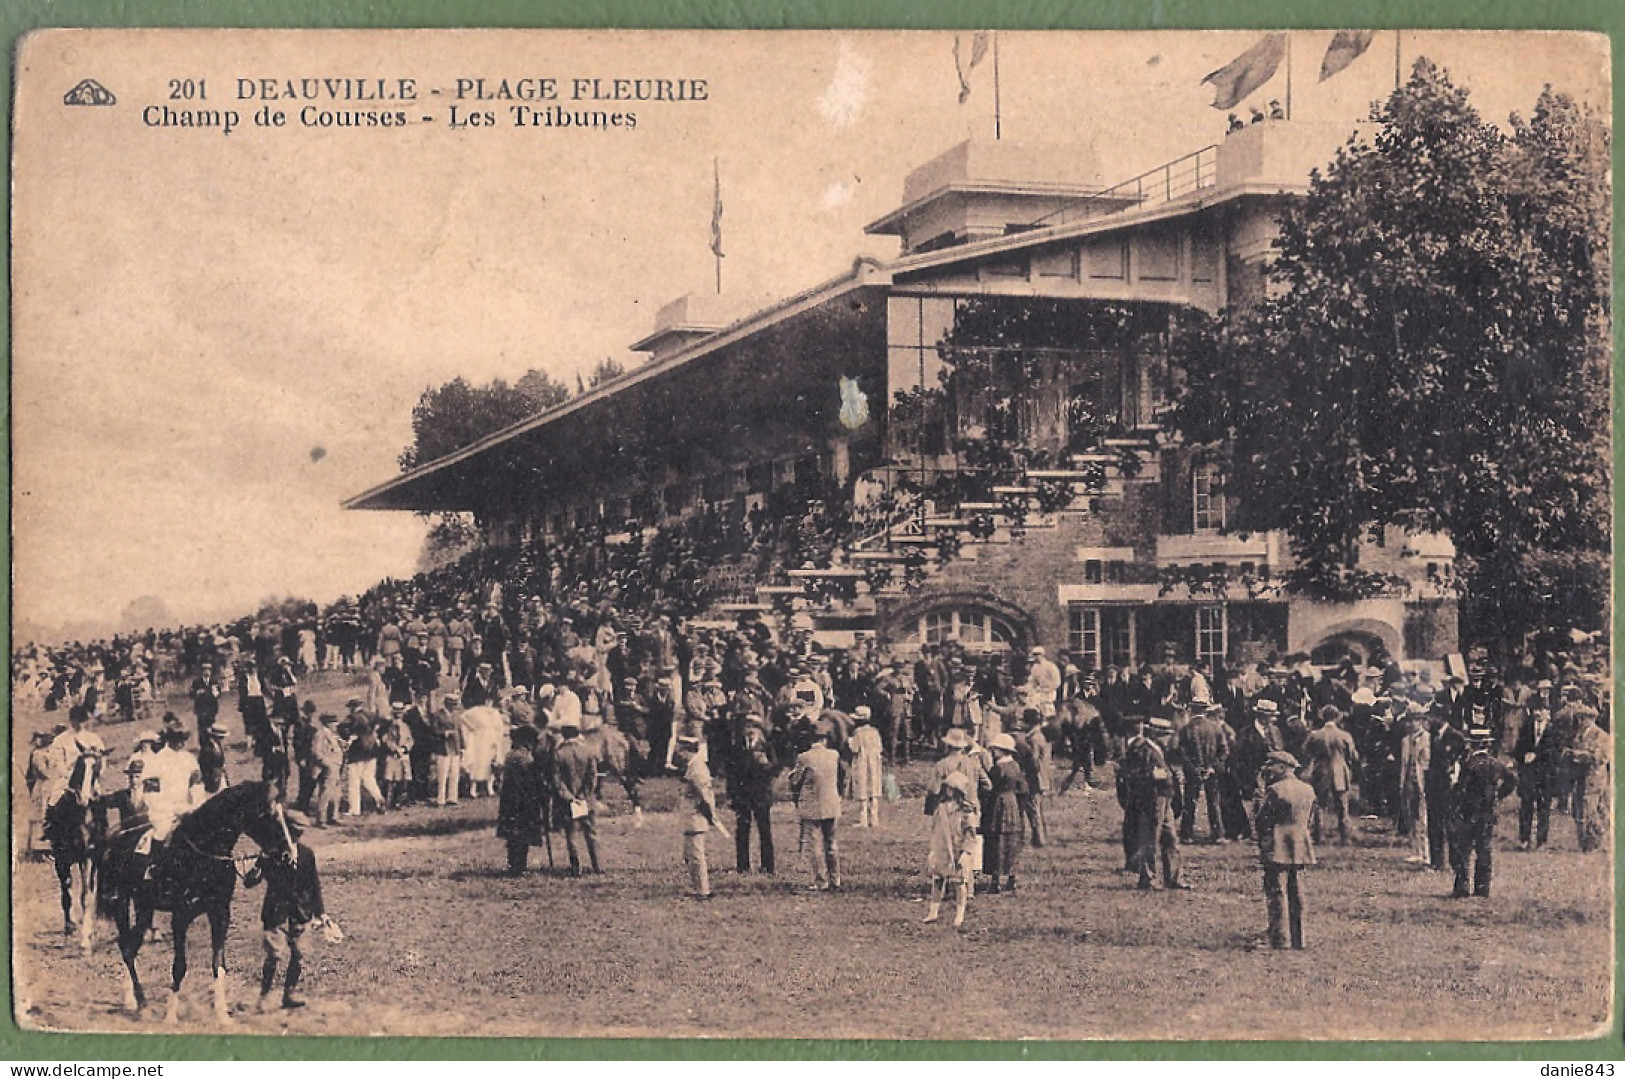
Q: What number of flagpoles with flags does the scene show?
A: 4